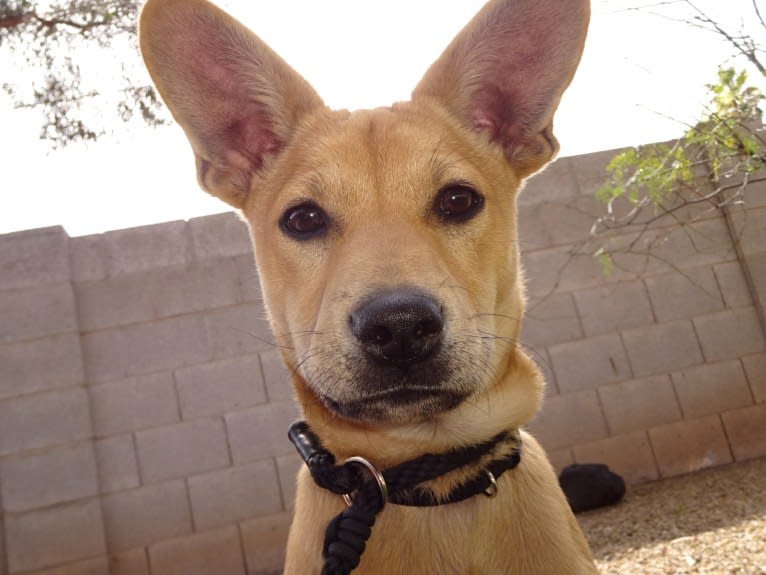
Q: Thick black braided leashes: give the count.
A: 1